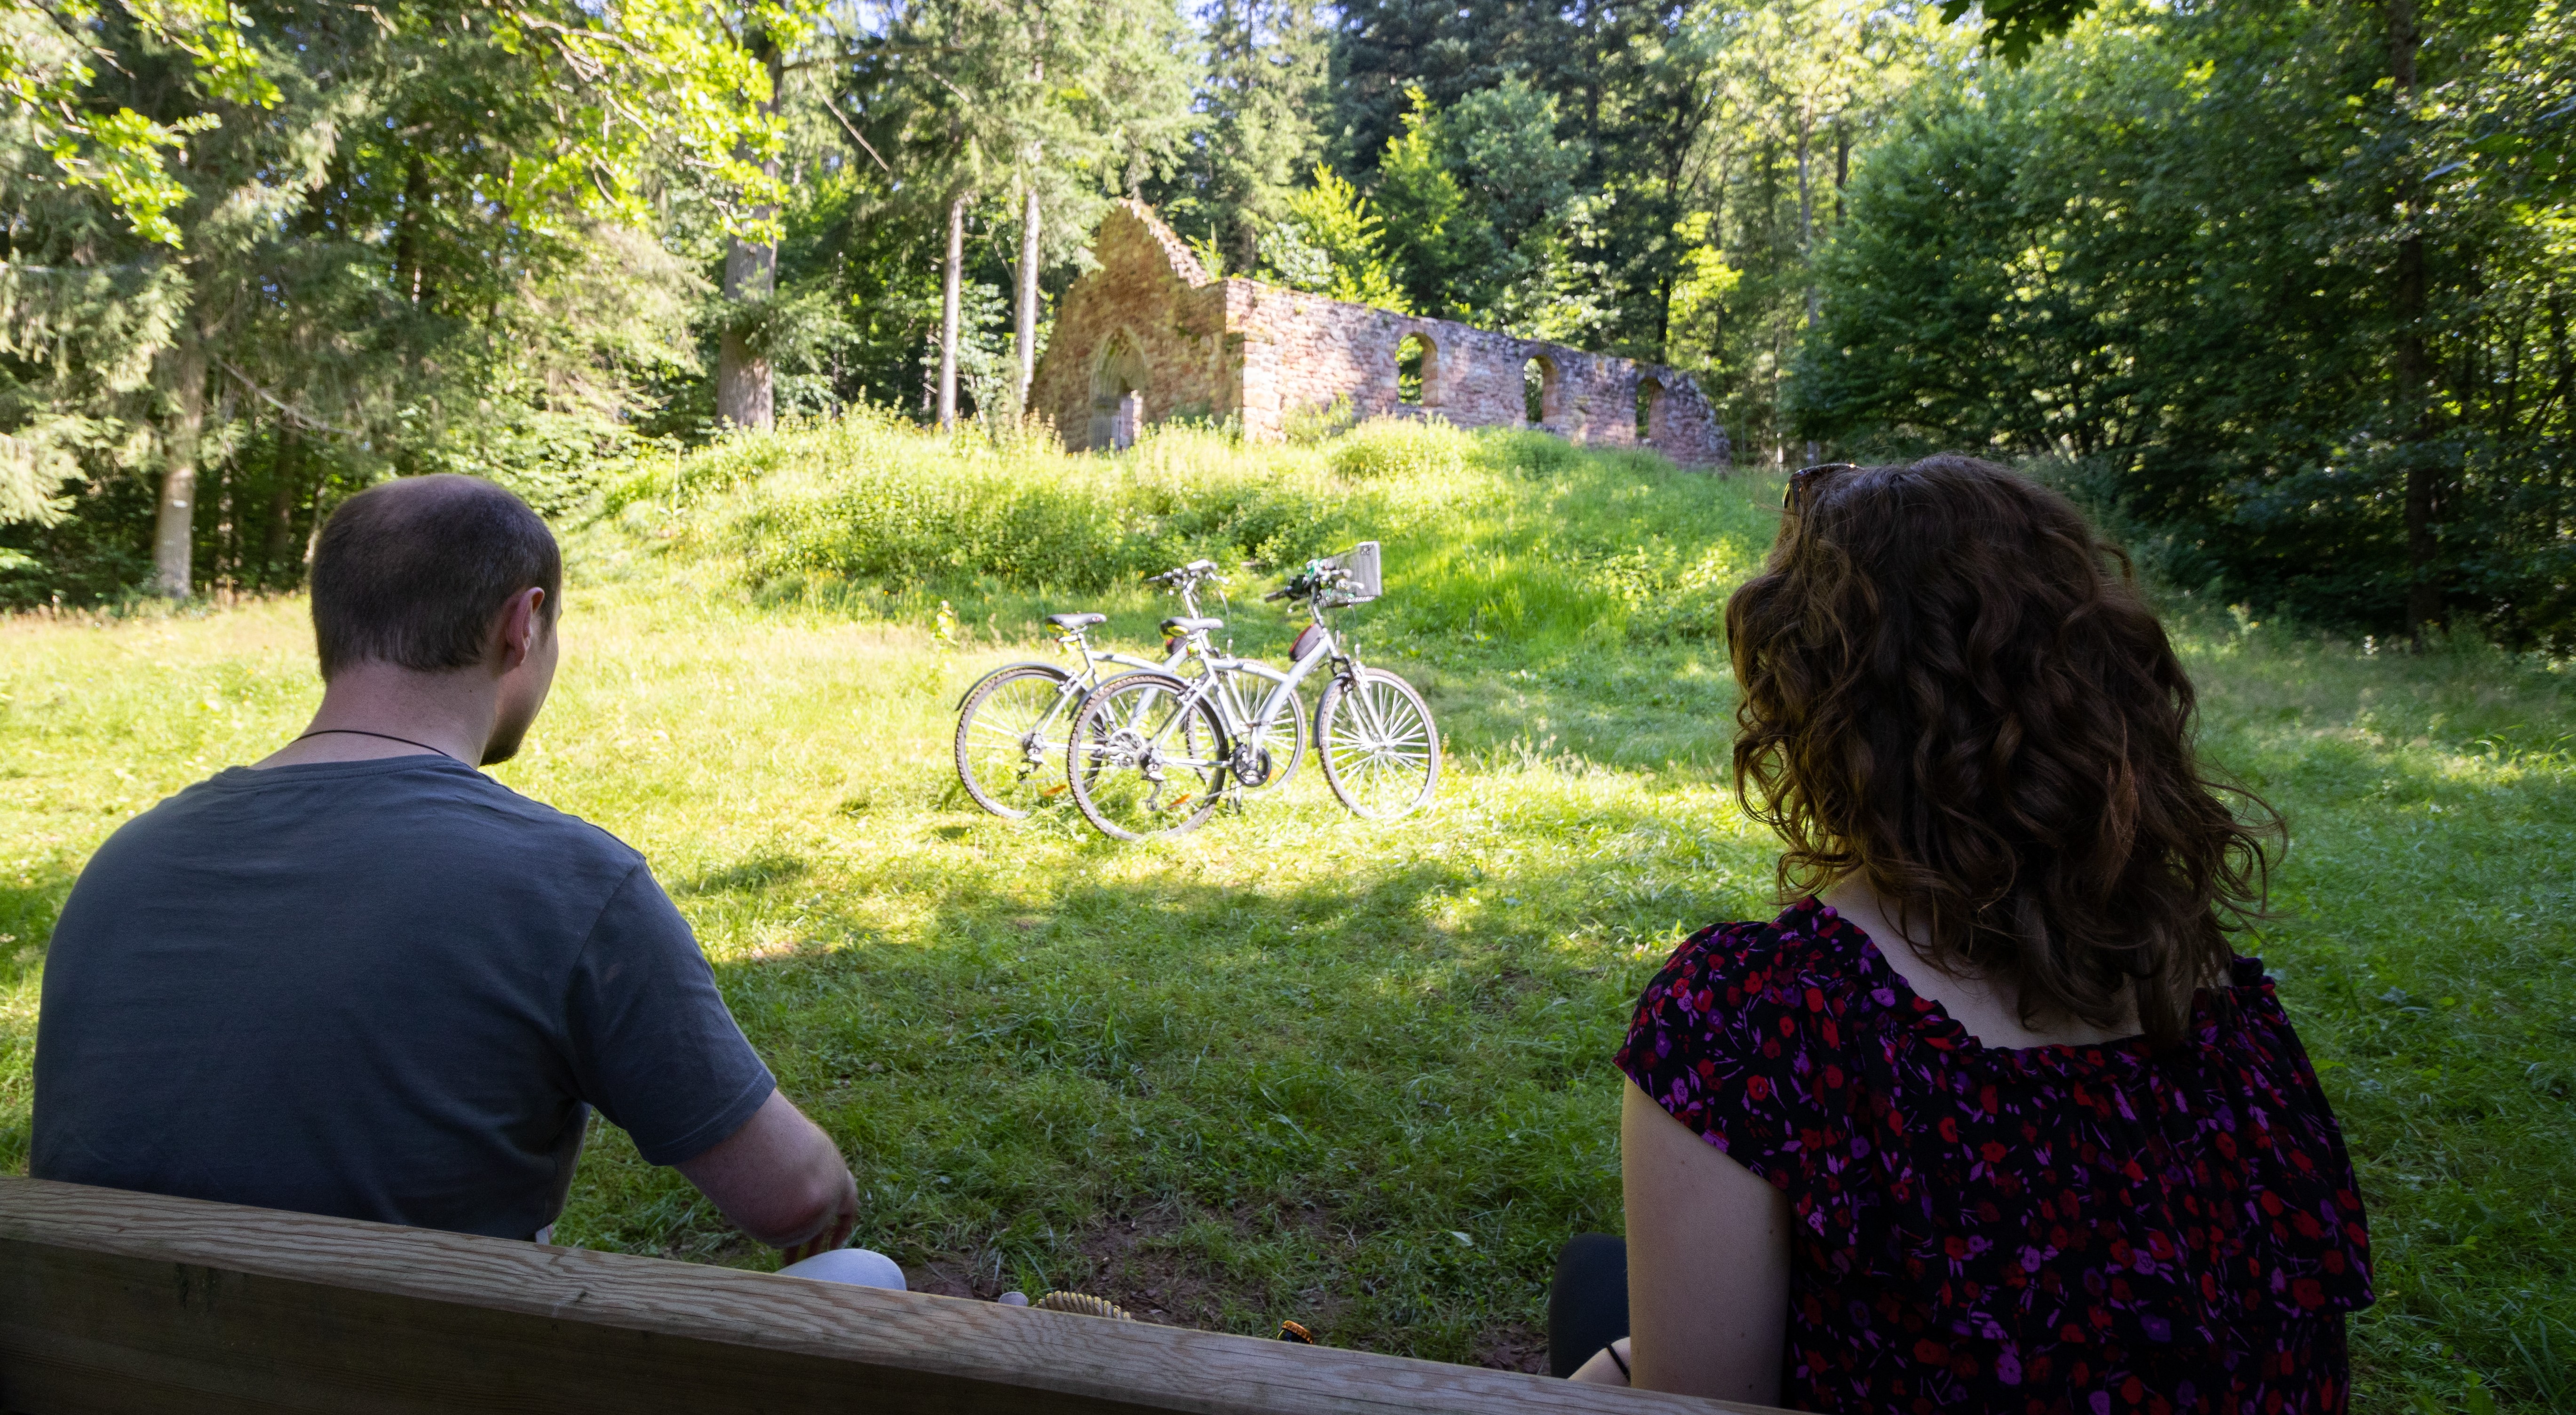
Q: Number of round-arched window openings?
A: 3